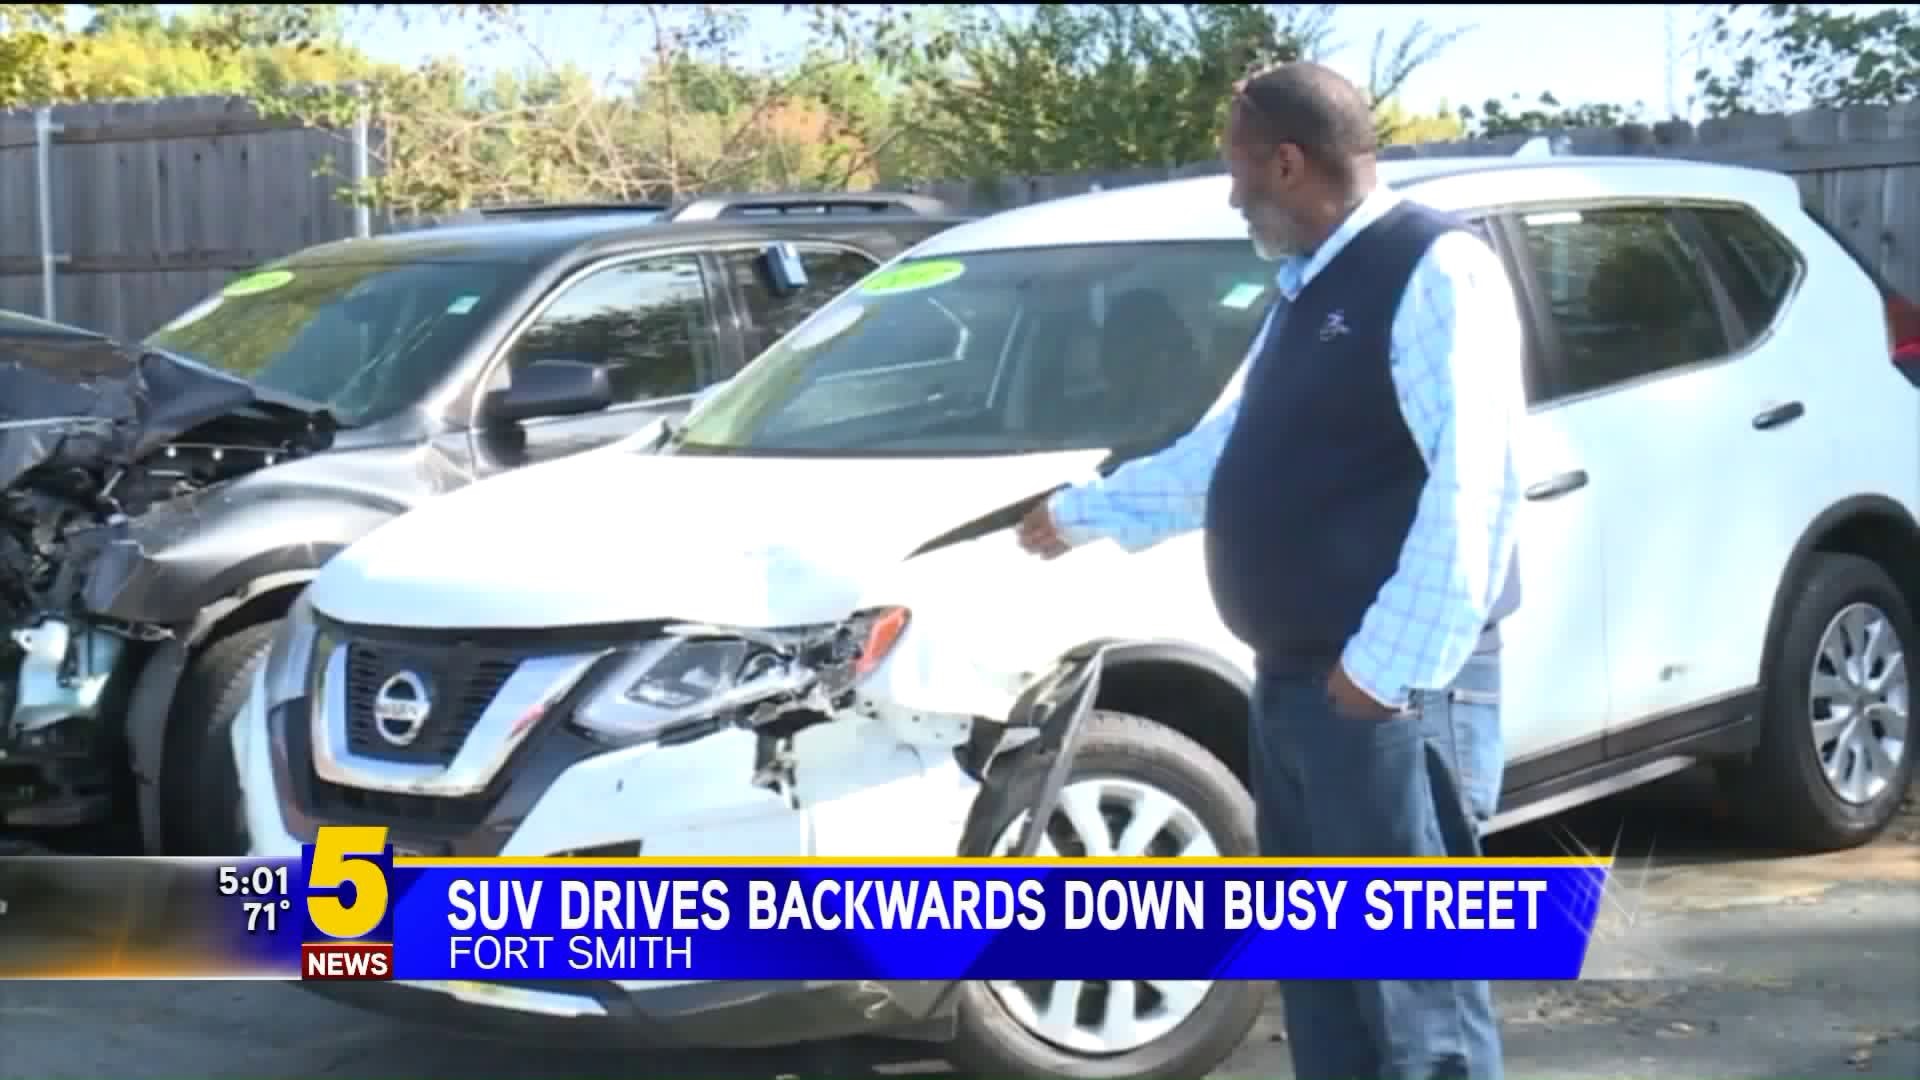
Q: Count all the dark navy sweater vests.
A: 1